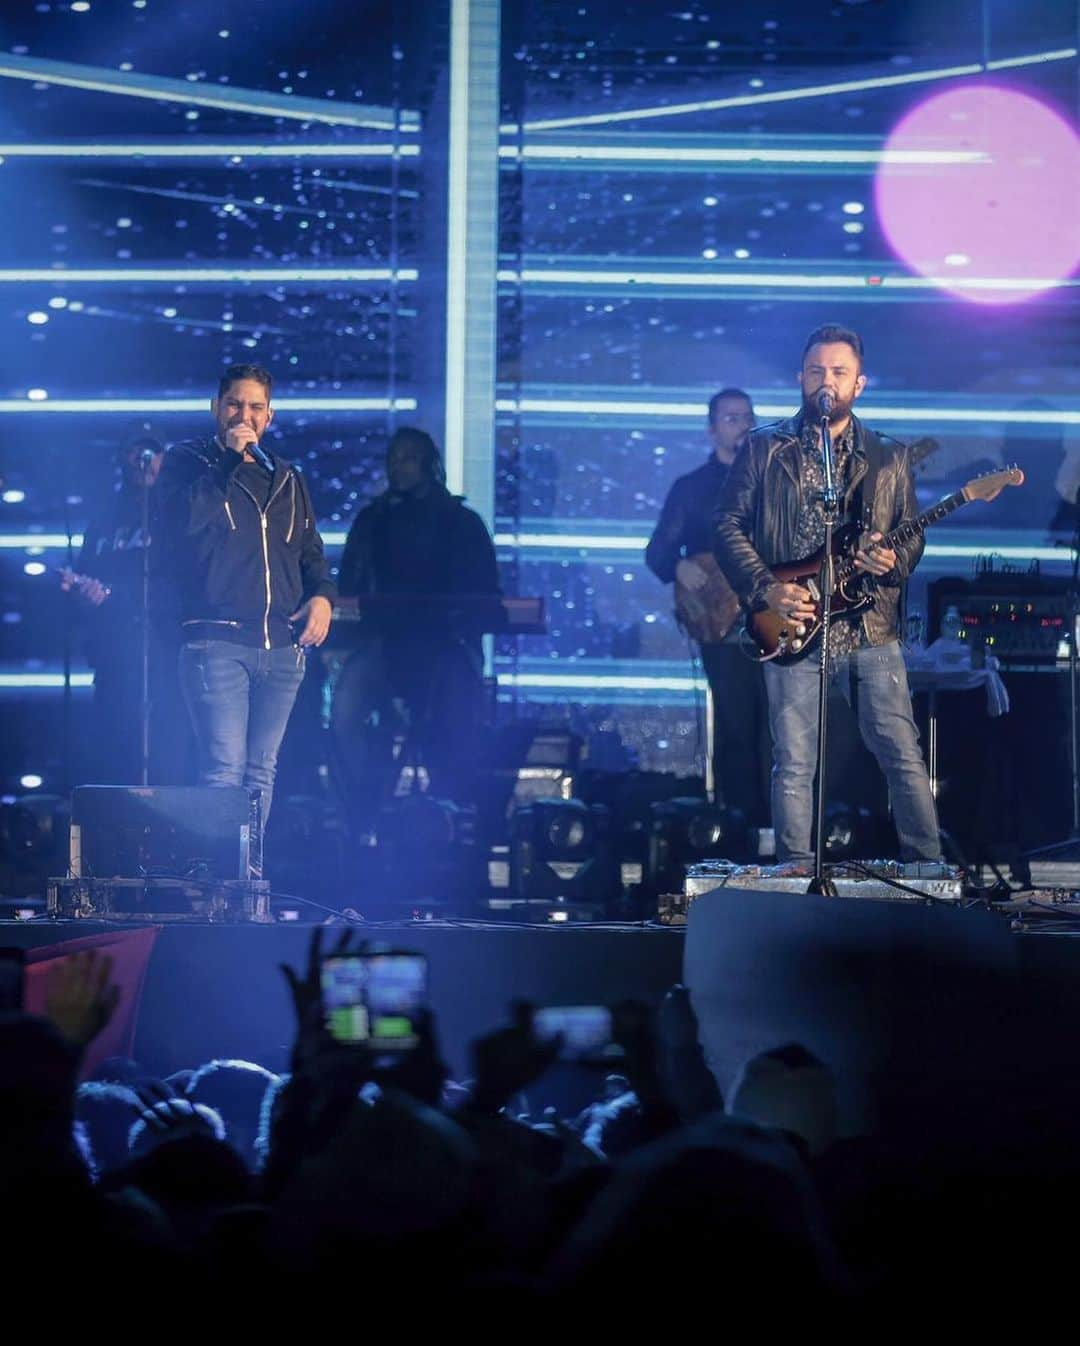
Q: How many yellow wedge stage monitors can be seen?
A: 0